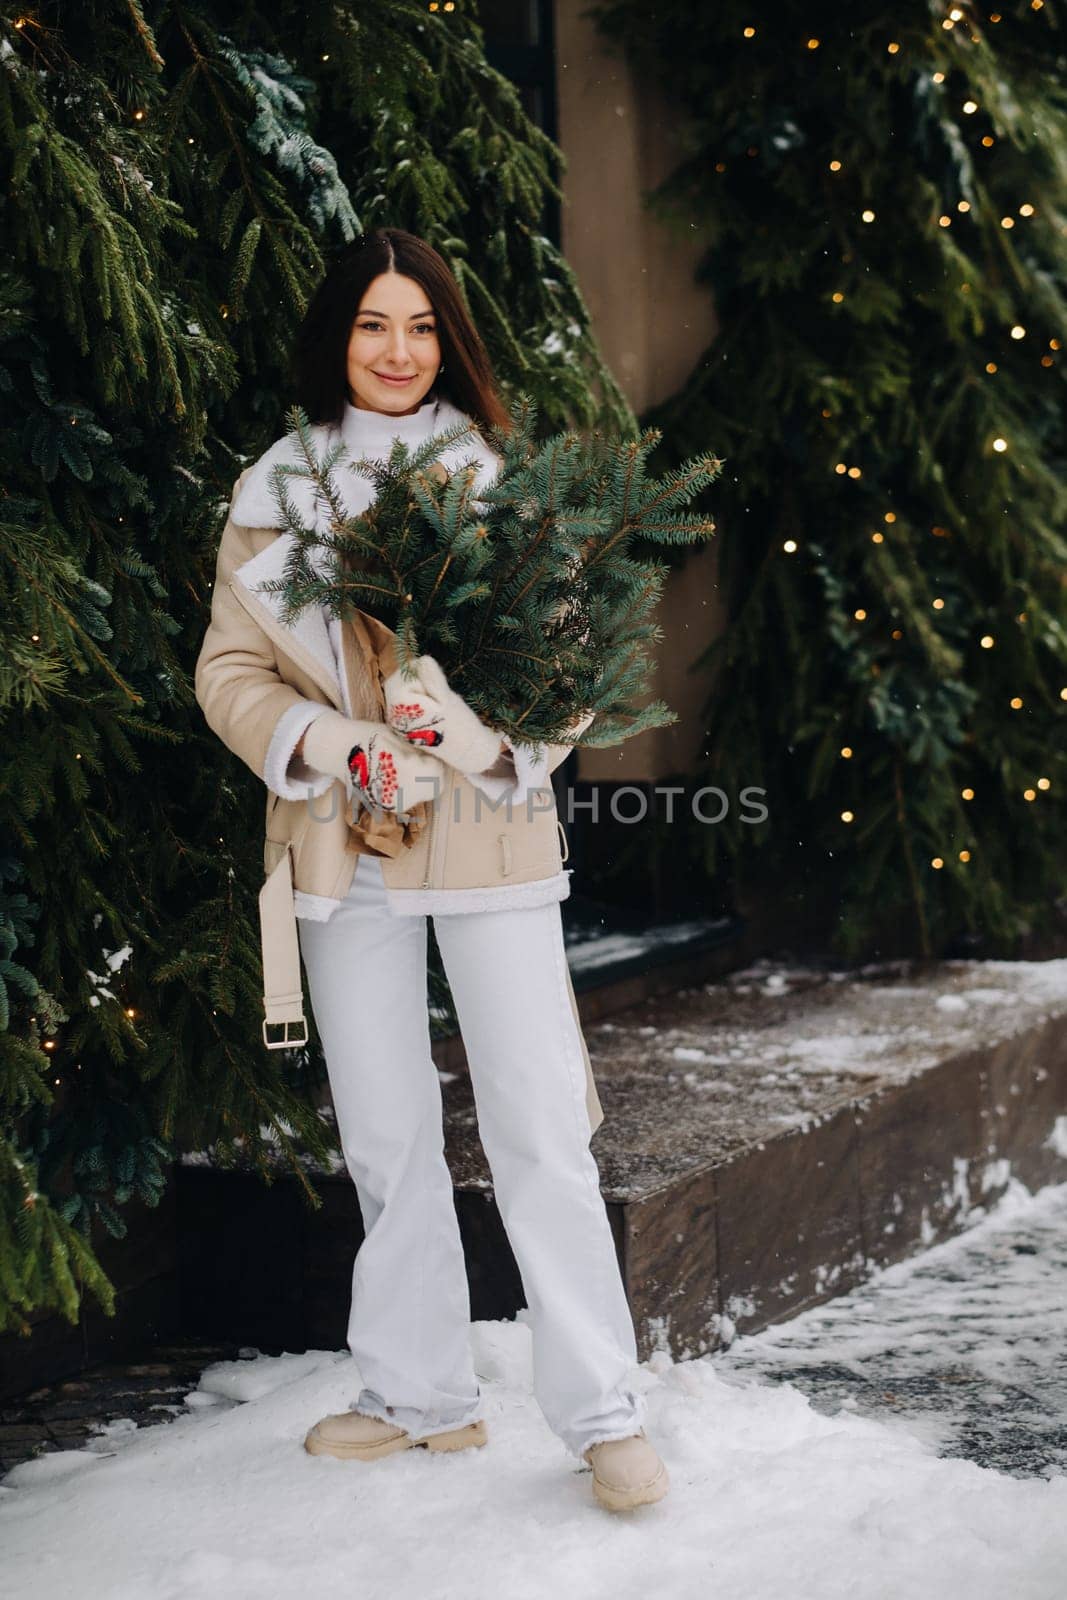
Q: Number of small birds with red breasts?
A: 2